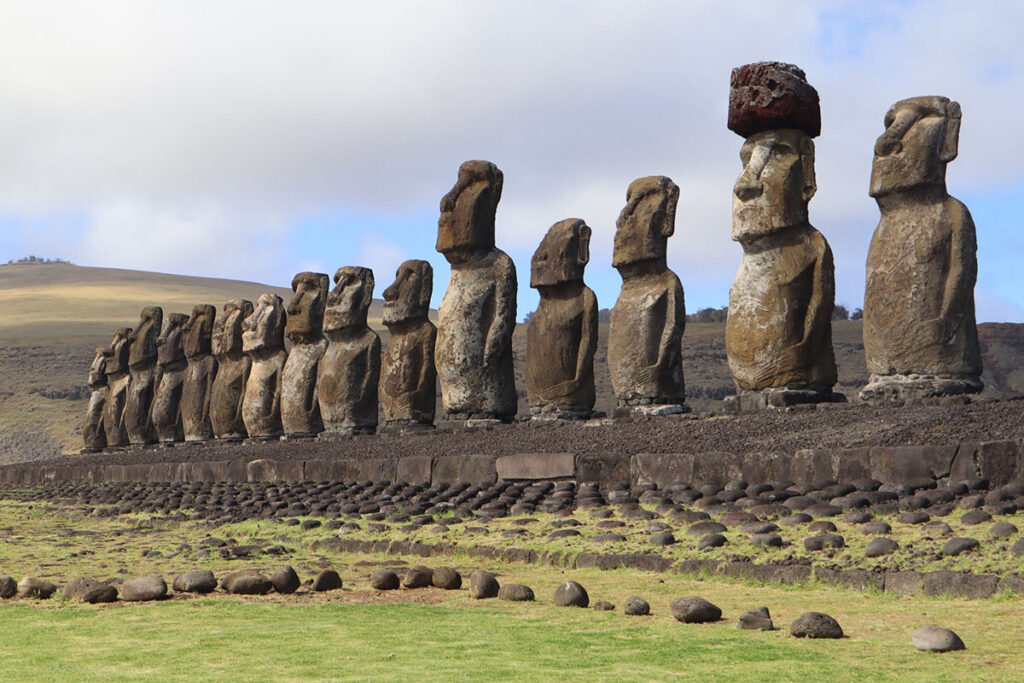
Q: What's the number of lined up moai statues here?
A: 15